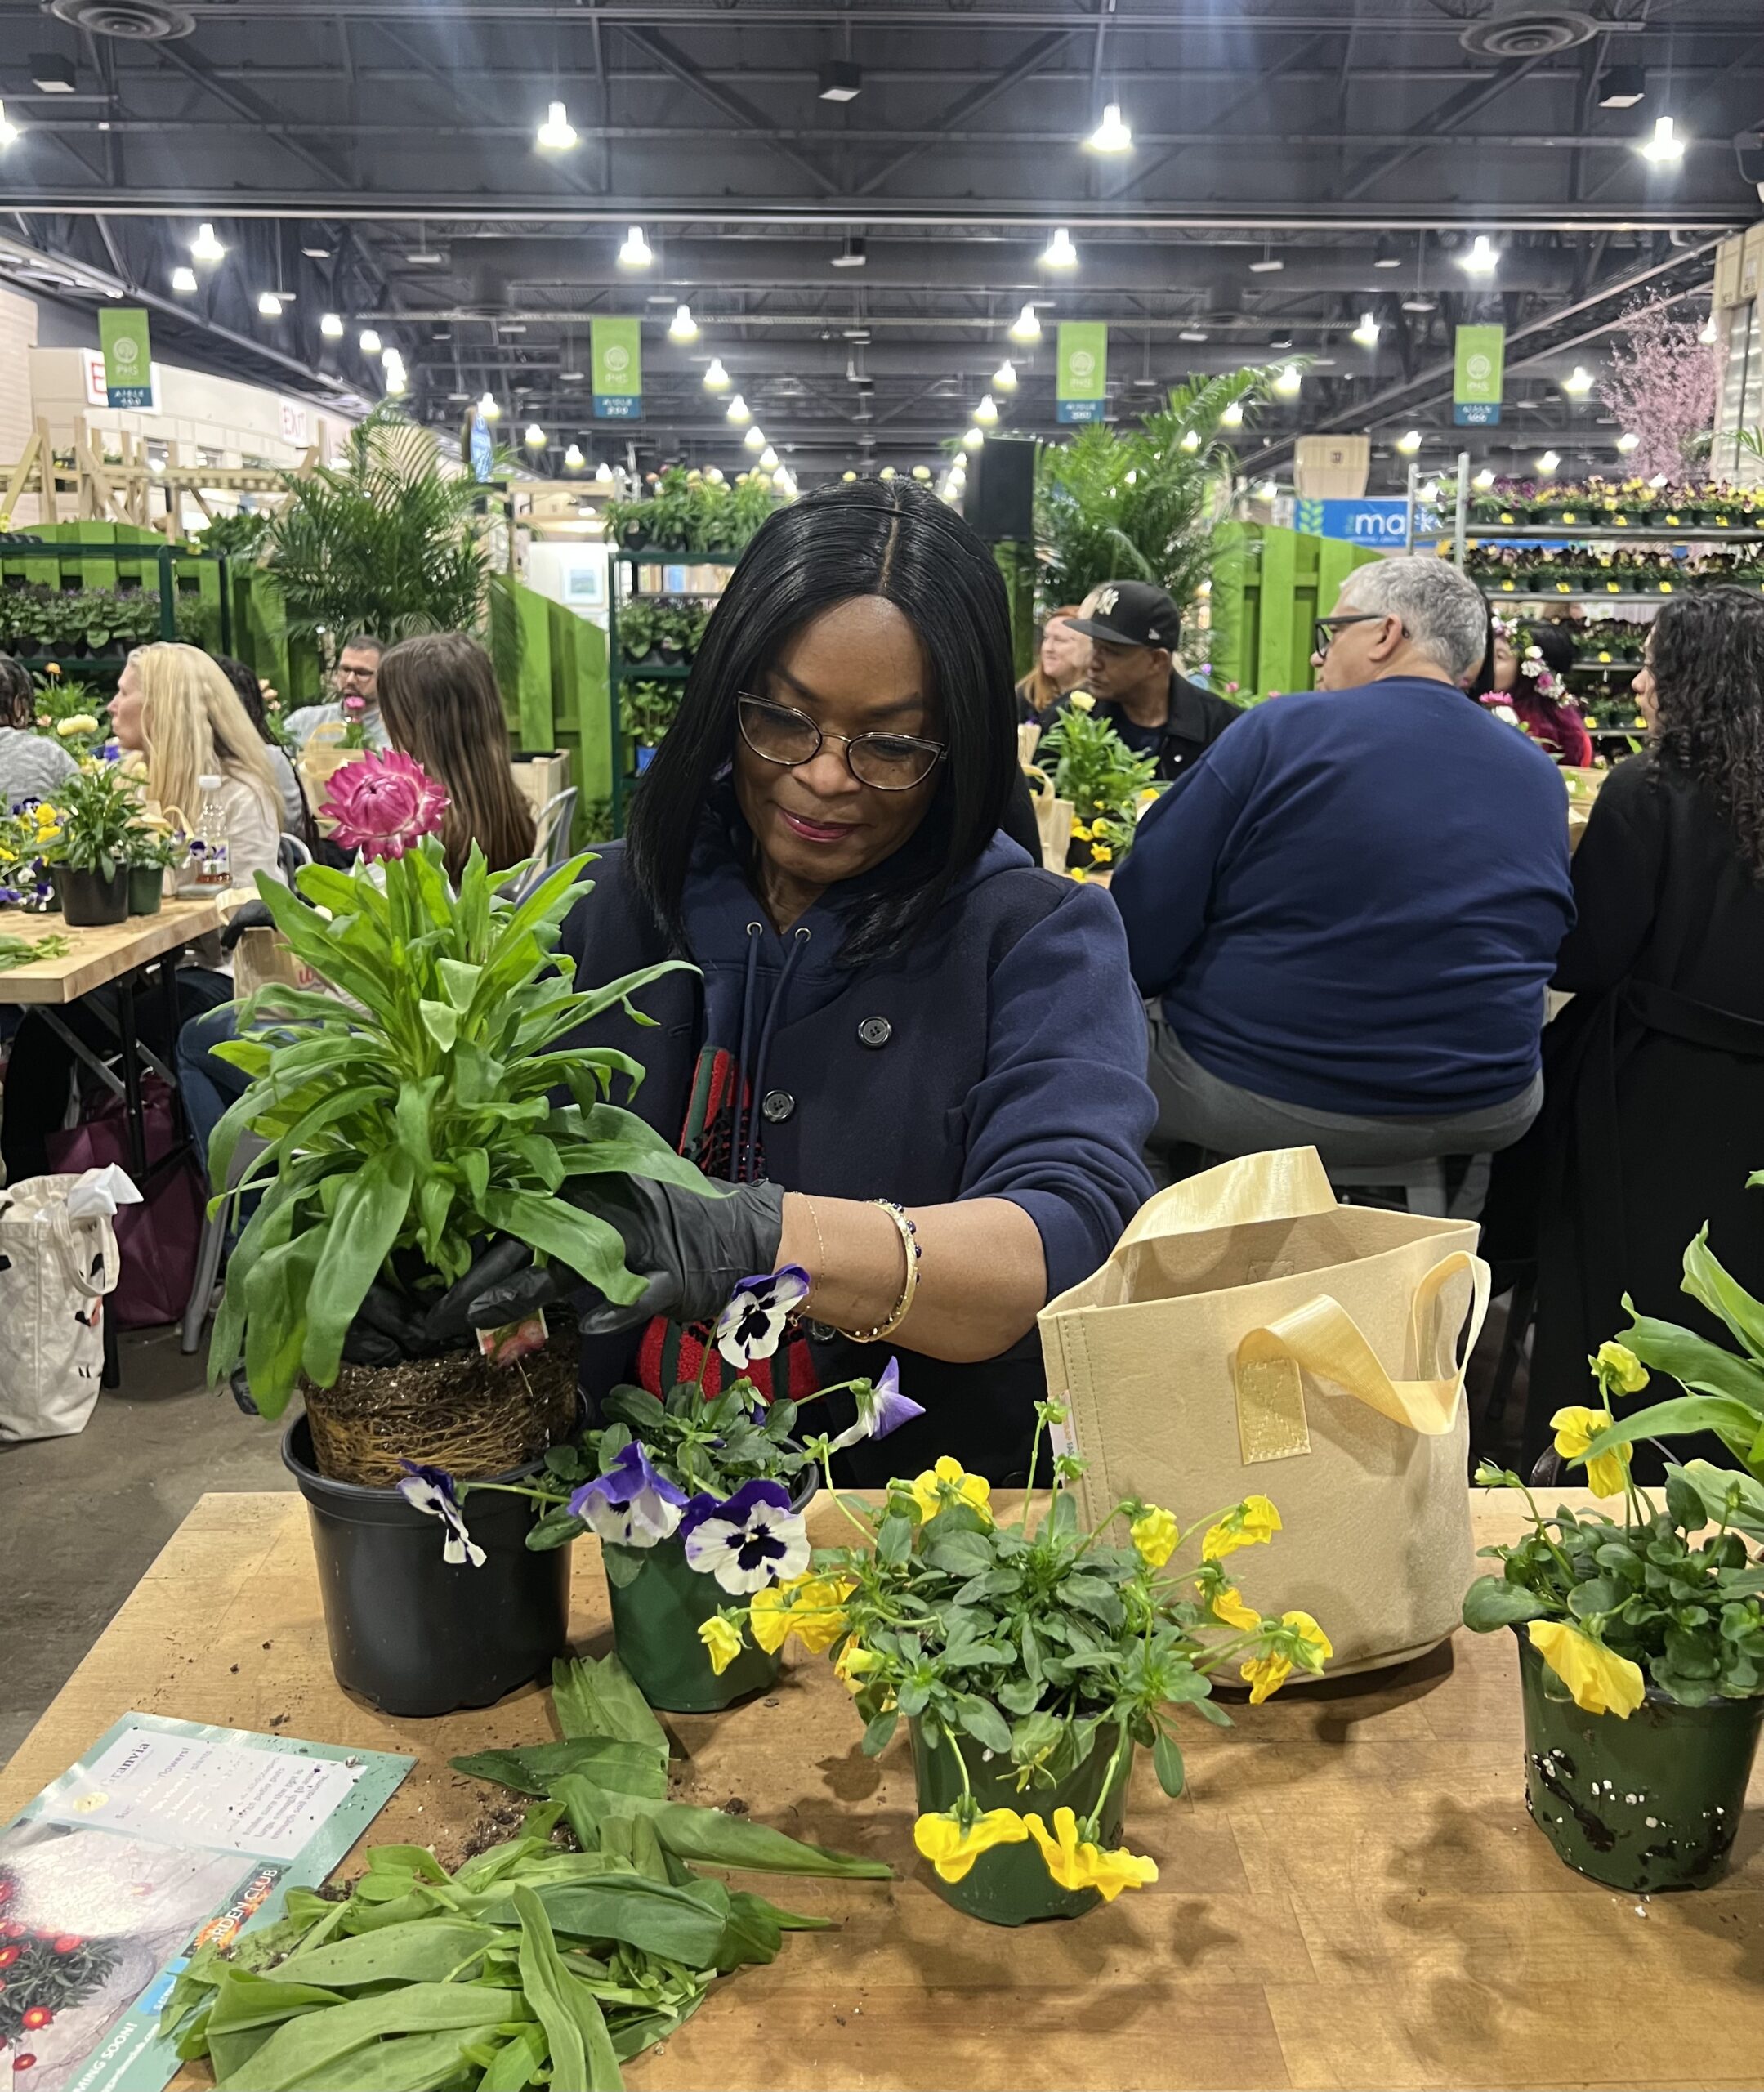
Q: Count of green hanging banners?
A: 4